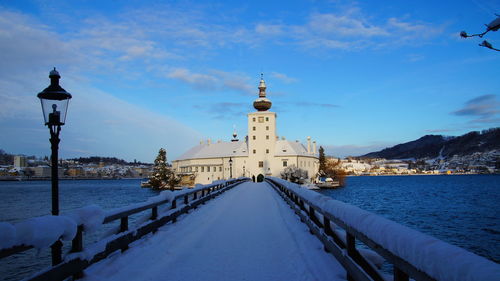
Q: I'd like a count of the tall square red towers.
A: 0